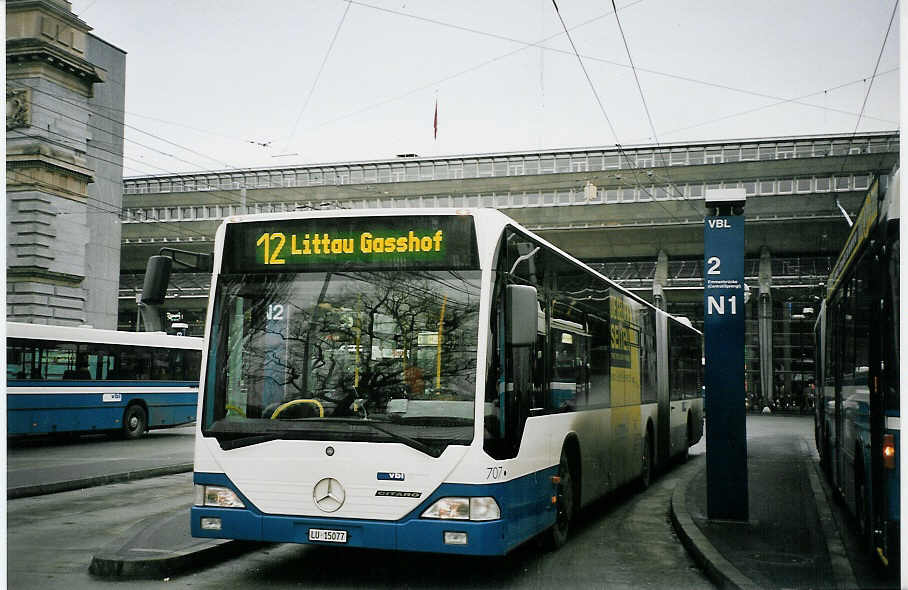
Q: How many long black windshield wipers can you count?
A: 2